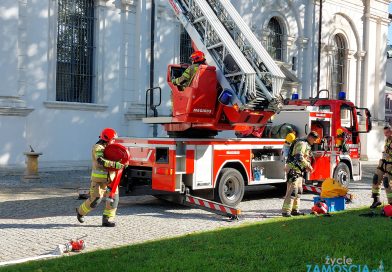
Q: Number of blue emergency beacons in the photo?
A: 2